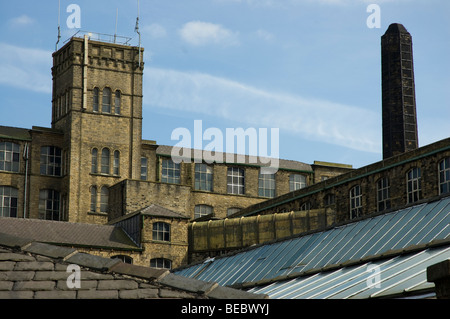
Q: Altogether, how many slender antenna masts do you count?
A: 3